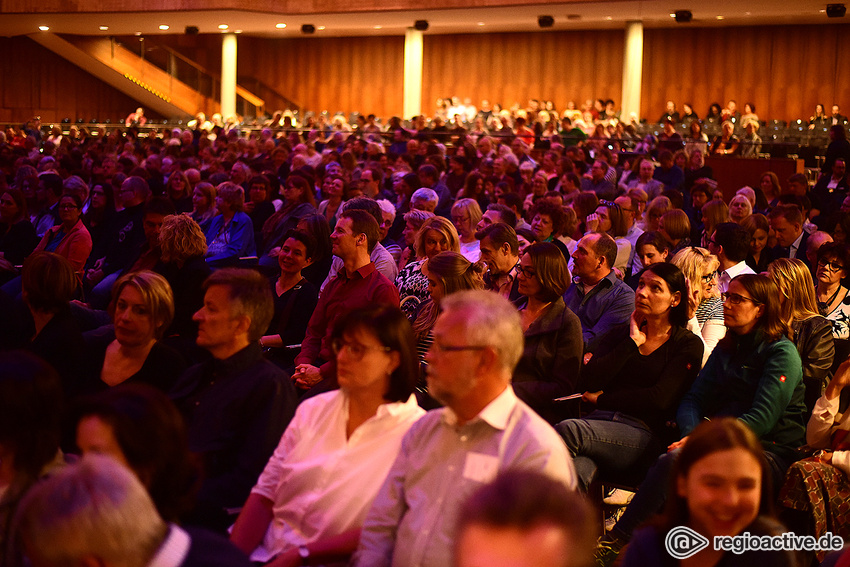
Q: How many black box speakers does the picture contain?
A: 6